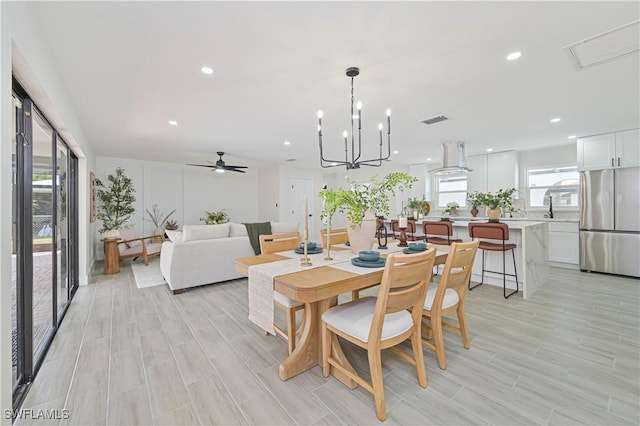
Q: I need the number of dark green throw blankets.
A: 1